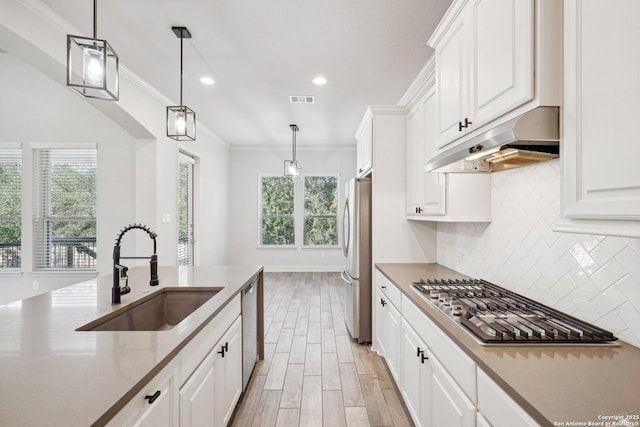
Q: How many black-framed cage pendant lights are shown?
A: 3